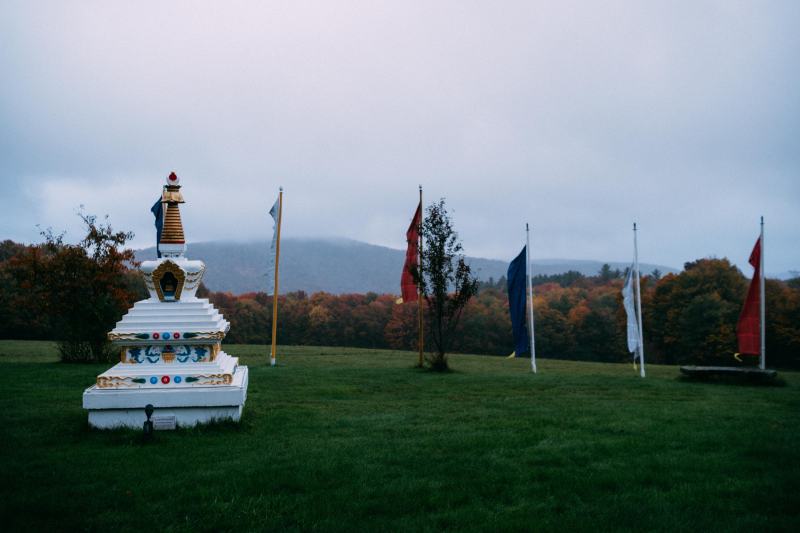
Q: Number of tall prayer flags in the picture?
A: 6